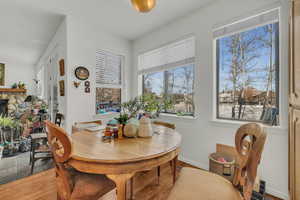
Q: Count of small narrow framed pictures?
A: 2